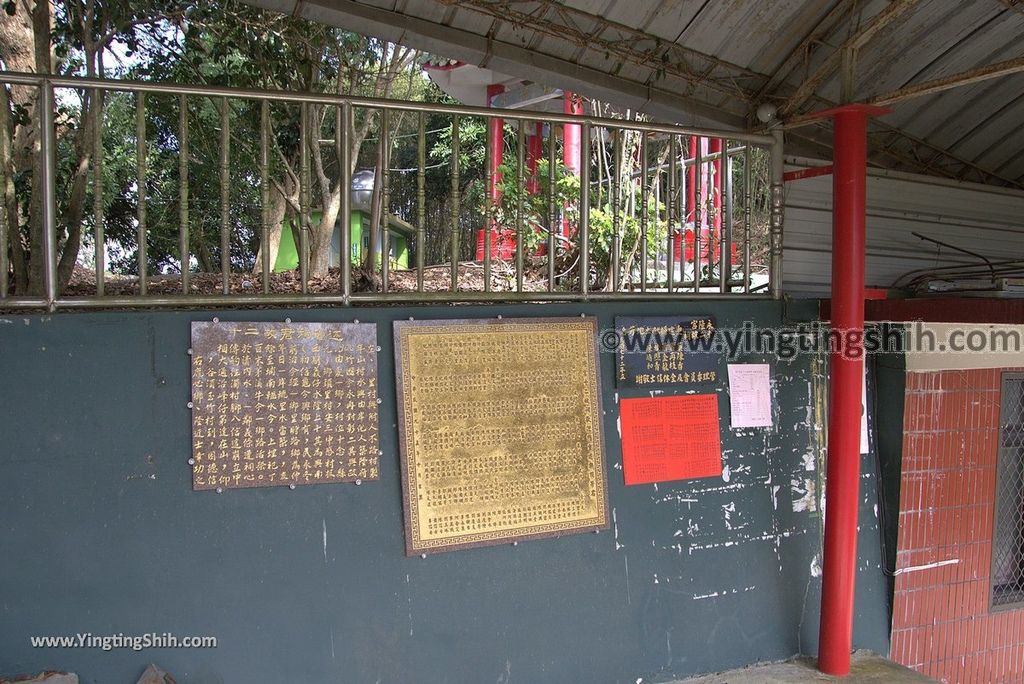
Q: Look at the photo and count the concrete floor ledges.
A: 1